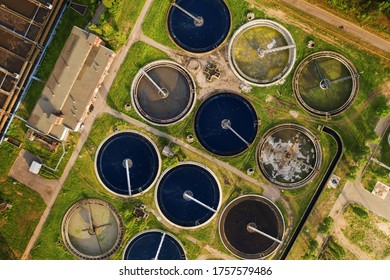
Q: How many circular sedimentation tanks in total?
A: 11